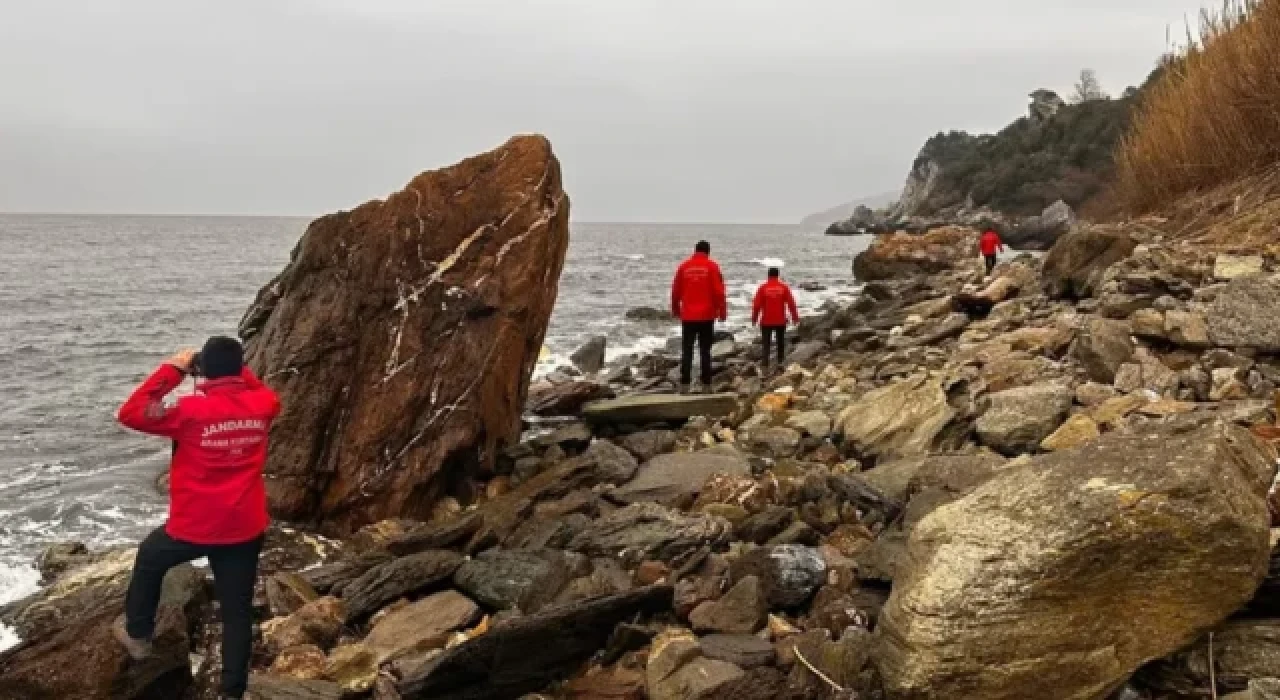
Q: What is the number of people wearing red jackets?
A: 4